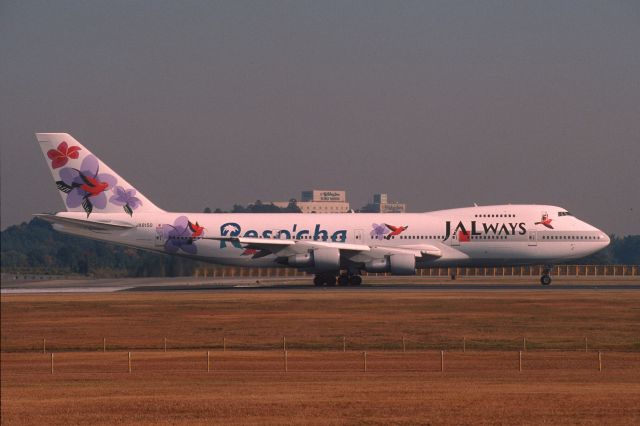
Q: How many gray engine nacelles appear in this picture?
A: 2